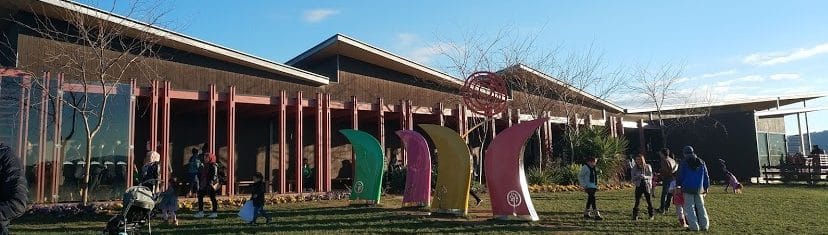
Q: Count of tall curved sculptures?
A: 4